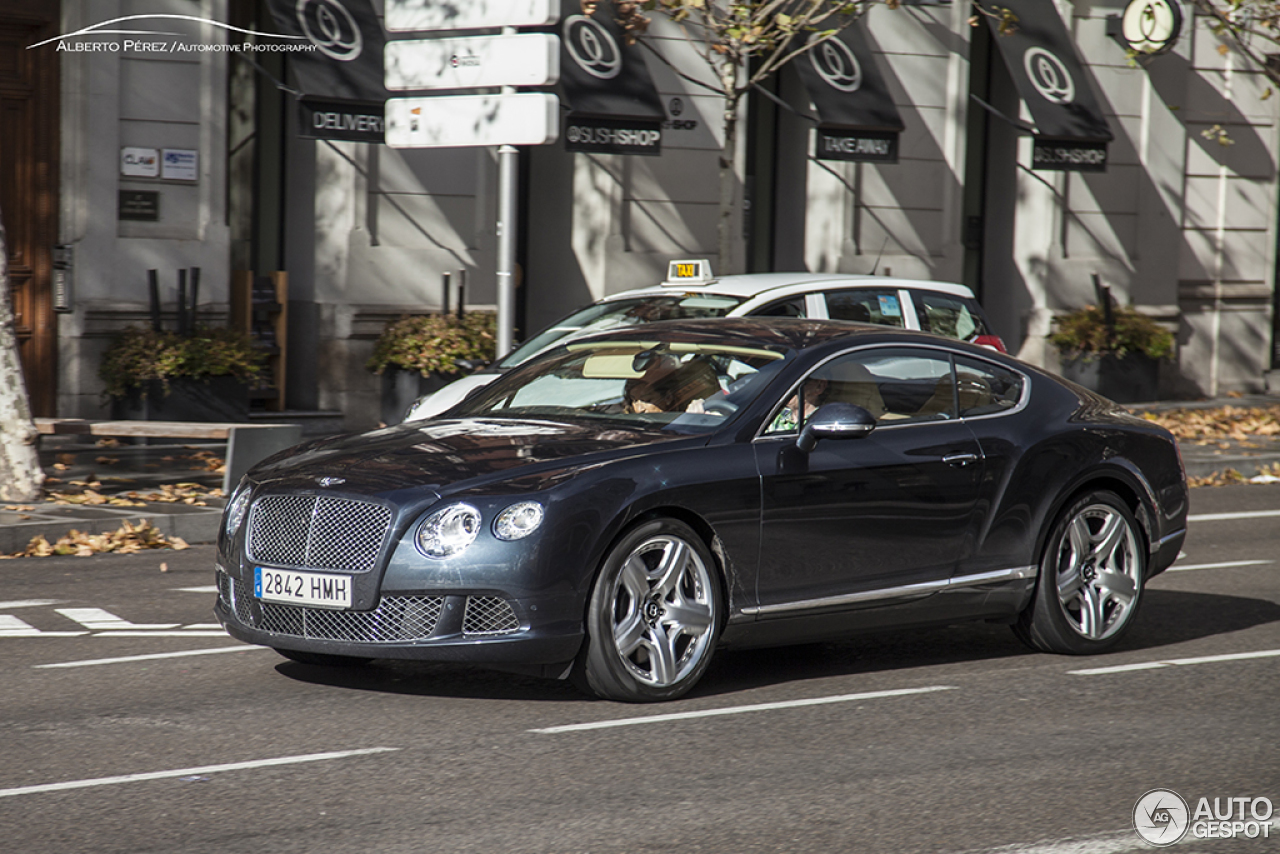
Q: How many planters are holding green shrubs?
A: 3